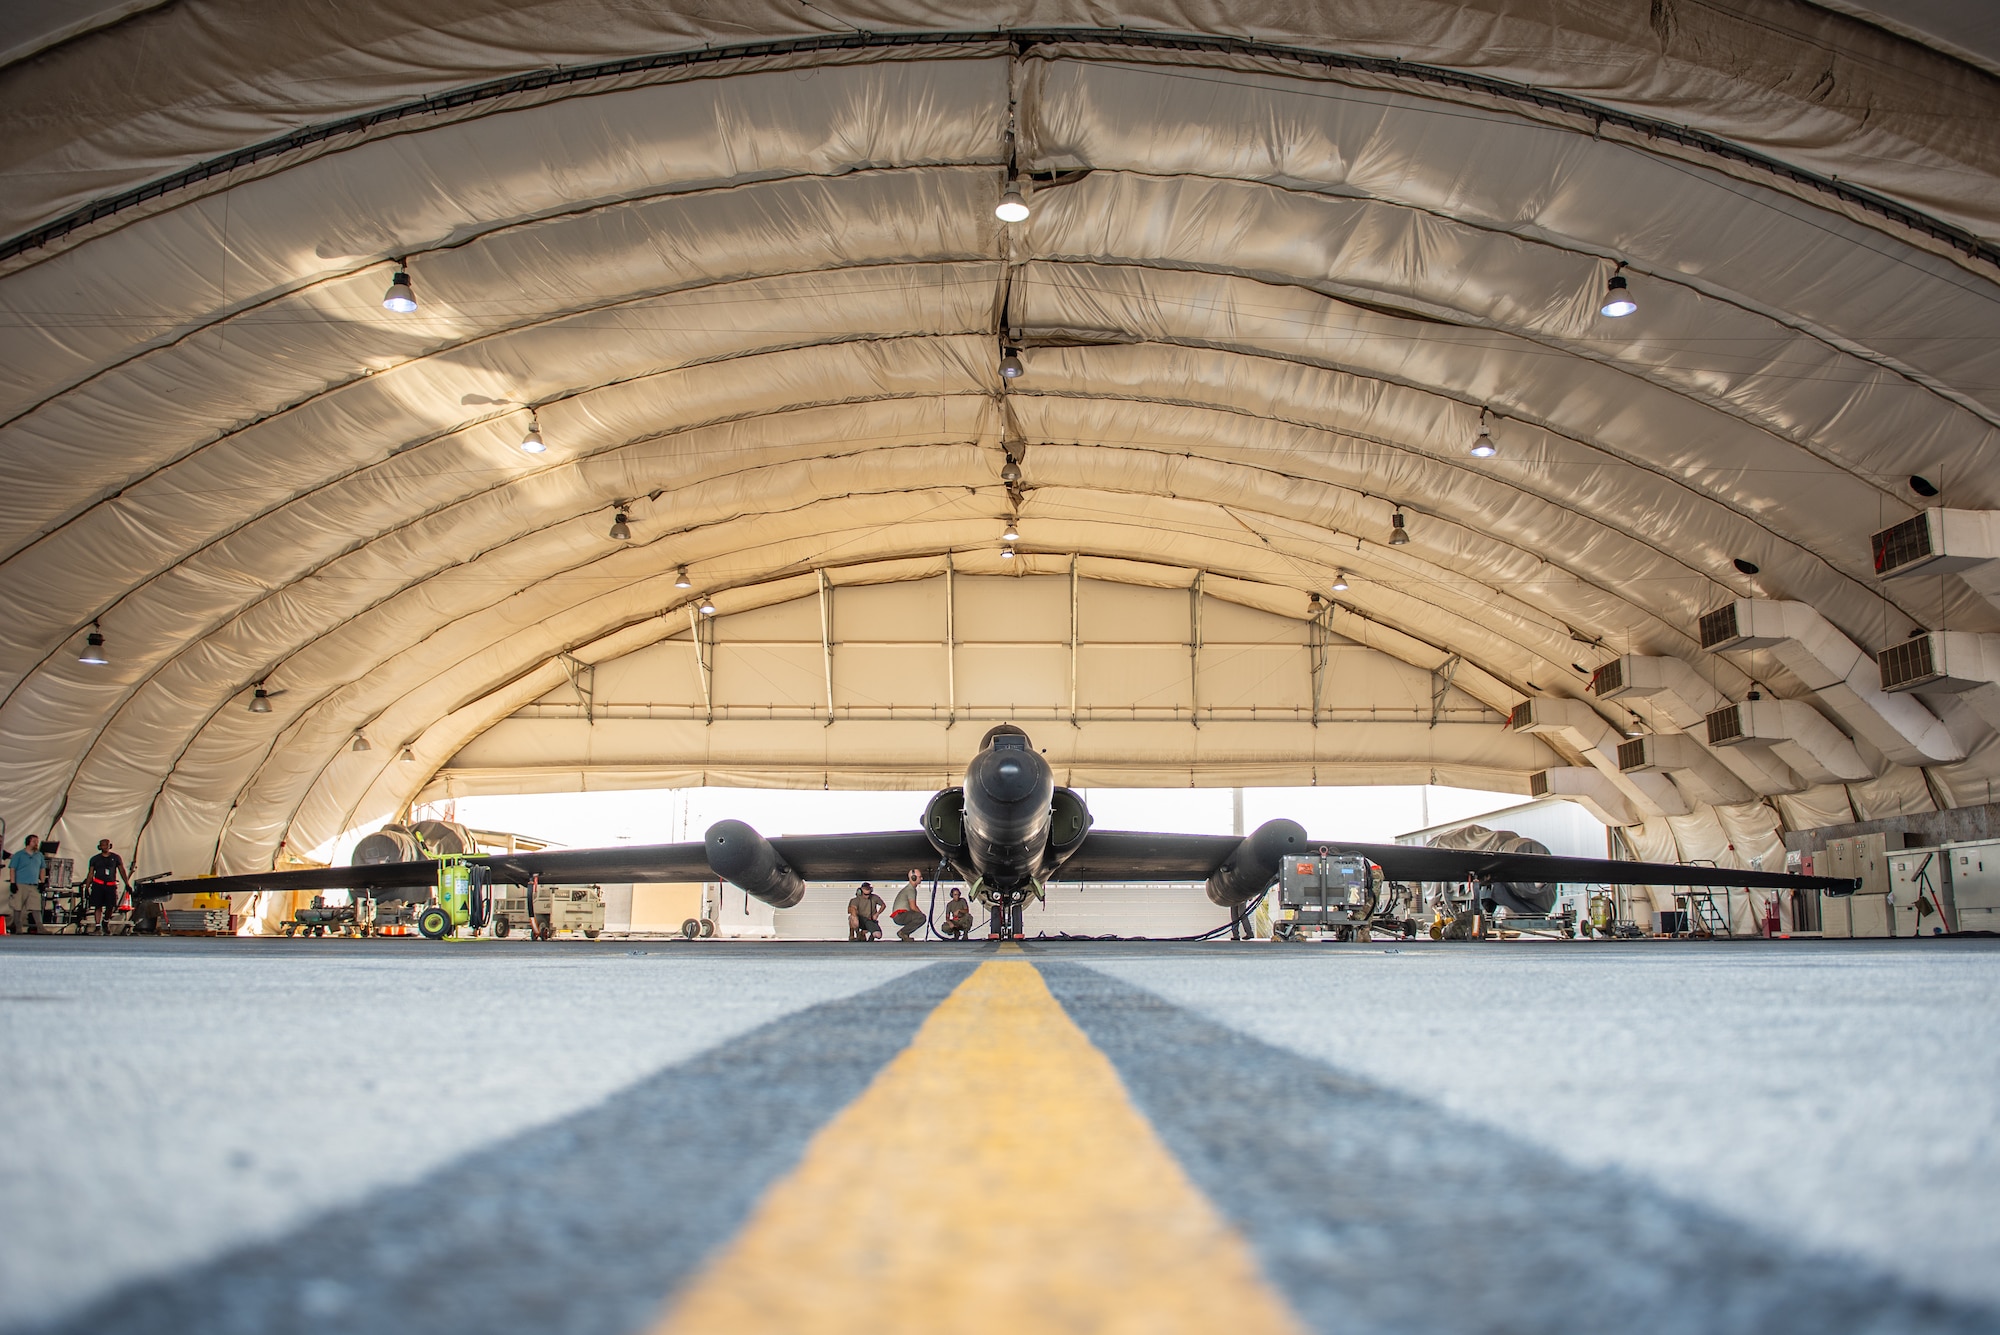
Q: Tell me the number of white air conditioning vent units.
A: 8